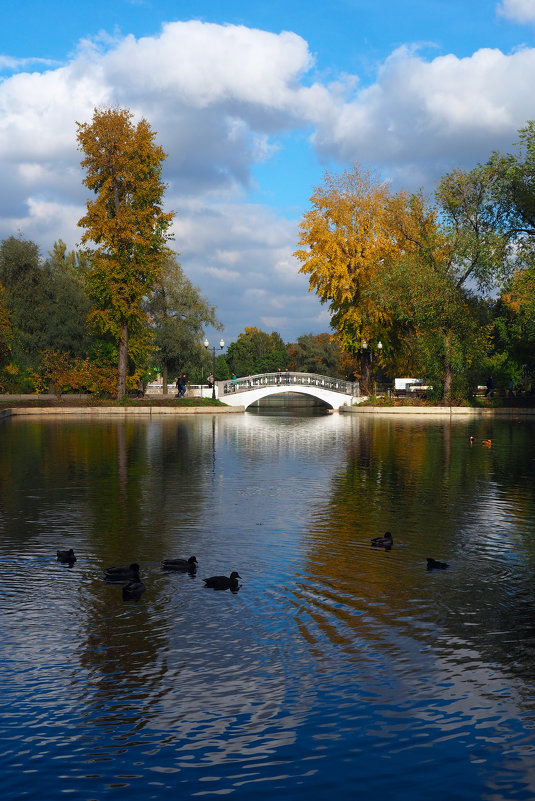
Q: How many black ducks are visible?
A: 7